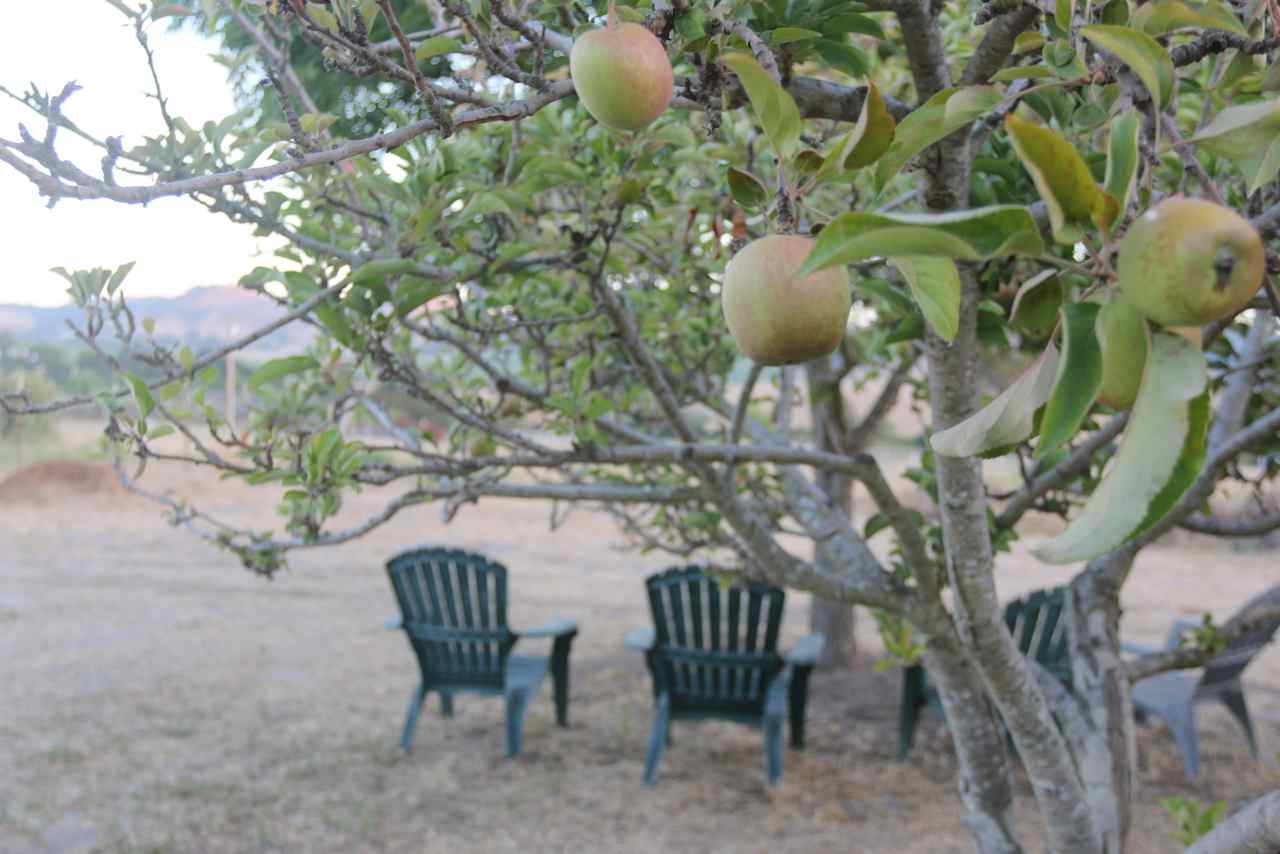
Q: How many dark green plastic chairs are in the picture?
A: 3